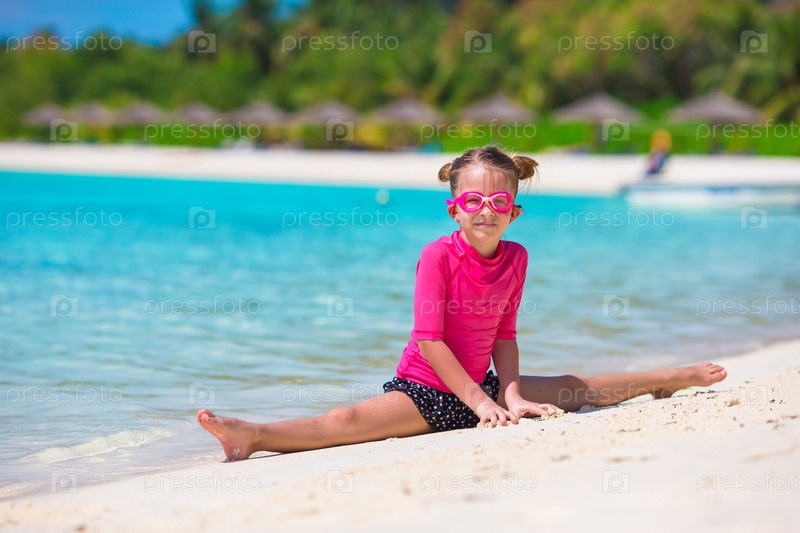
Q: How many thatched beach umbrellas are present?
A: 10